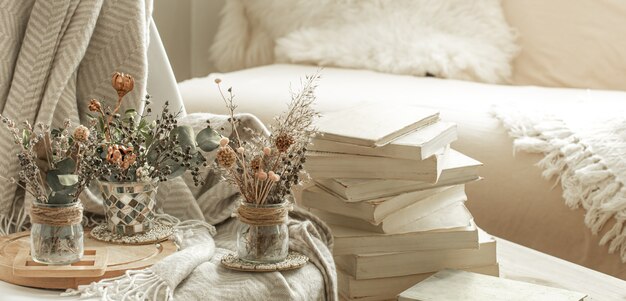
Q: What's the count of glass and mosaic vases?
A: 3